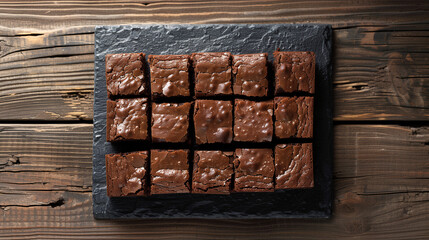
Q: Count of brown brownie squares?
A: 15